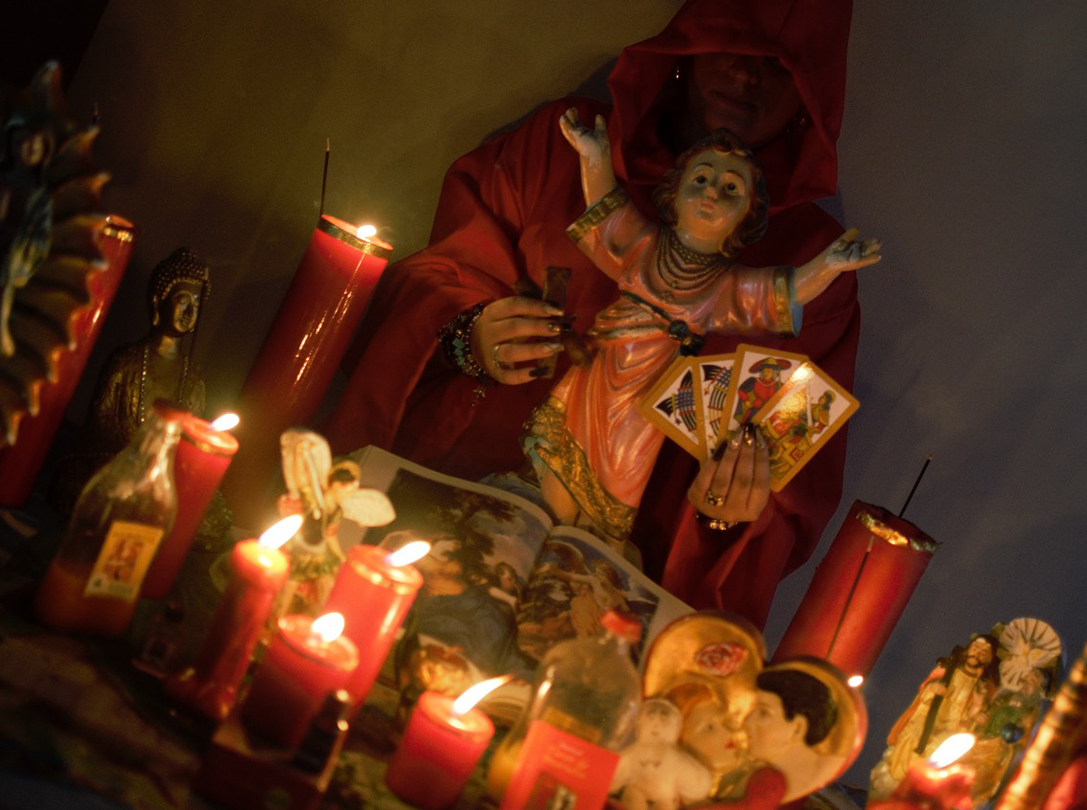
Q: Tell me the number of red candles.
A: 9